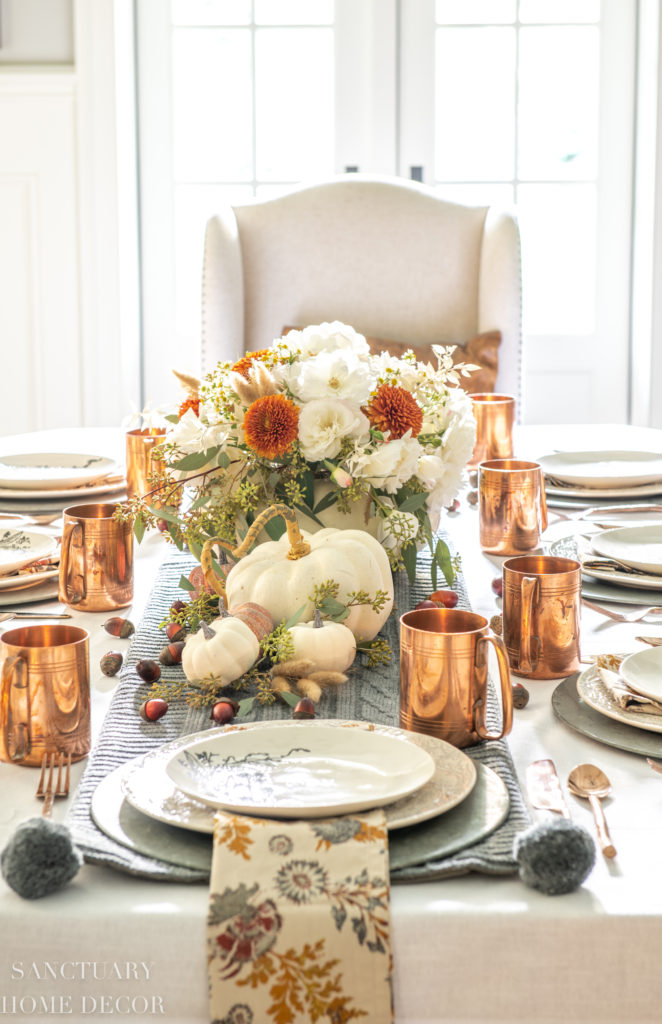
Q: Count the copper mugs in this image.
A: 7